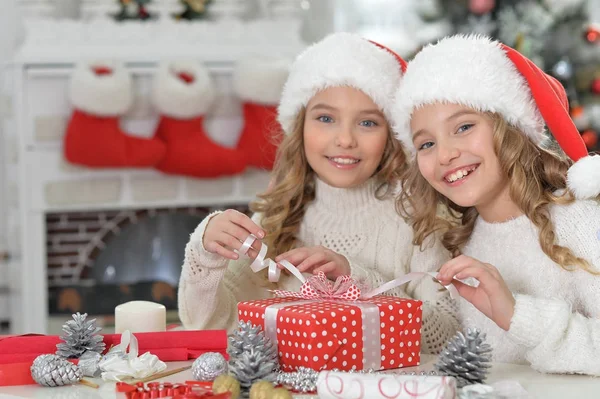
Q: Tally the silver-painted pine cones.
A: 5